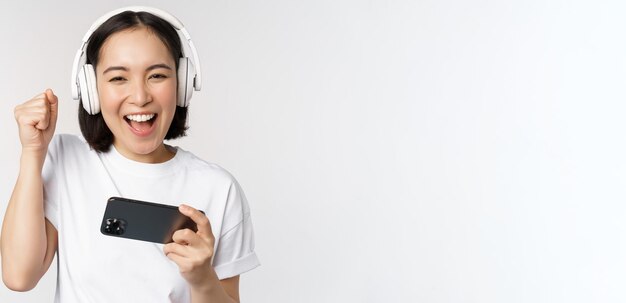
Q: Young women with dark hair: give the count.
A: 1